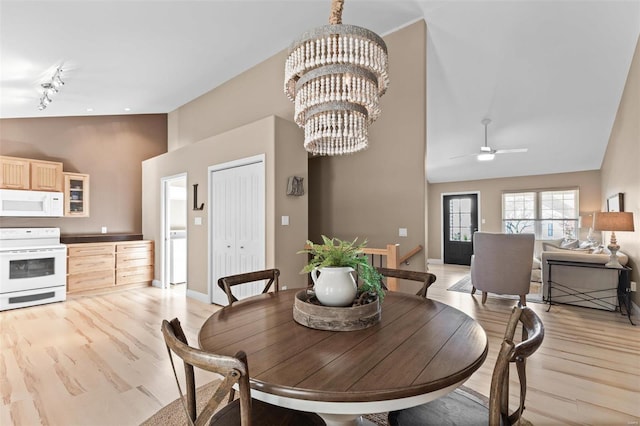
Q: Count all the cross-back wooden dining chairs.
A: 4